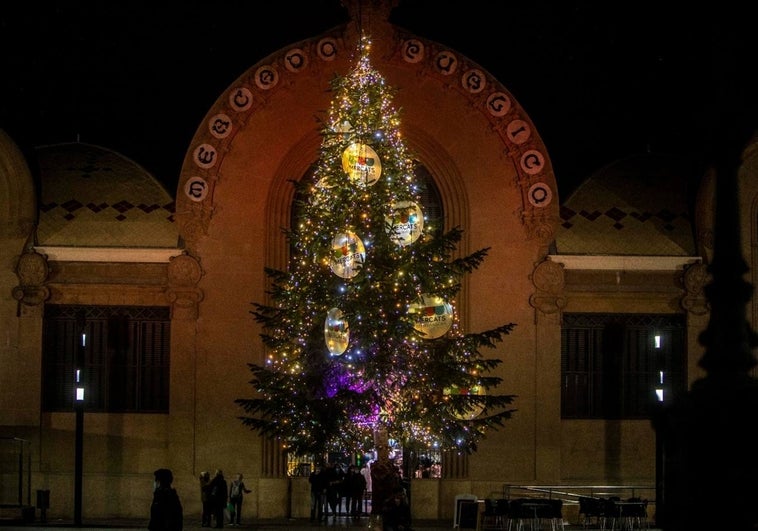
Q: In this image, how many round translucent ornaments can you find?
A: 7